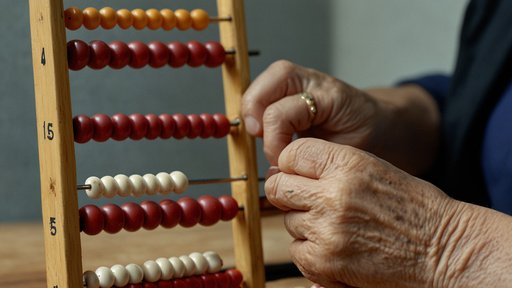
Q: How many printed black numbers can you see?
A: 3